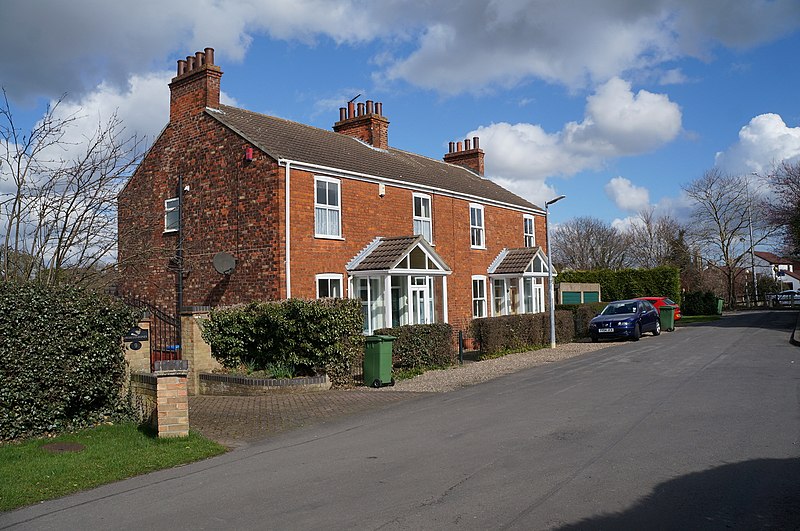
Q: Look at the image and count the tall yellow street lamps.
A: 0